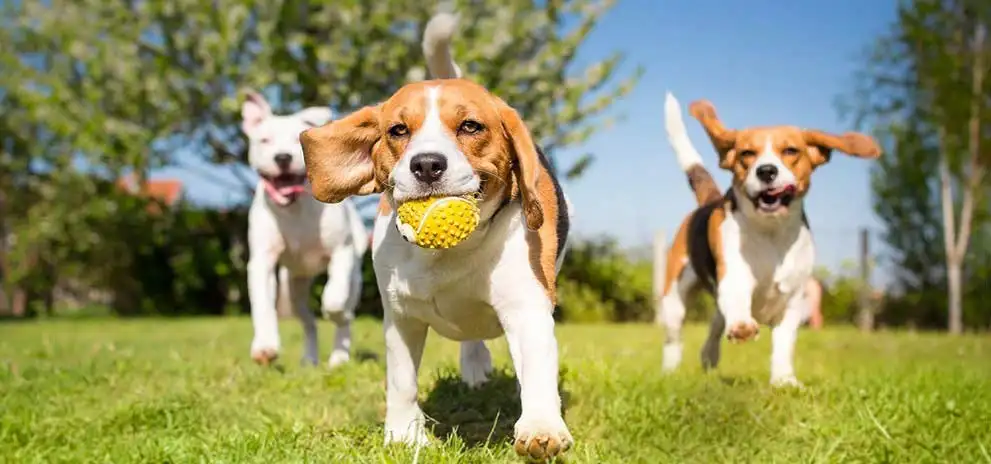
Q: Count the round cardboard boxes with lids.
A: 0